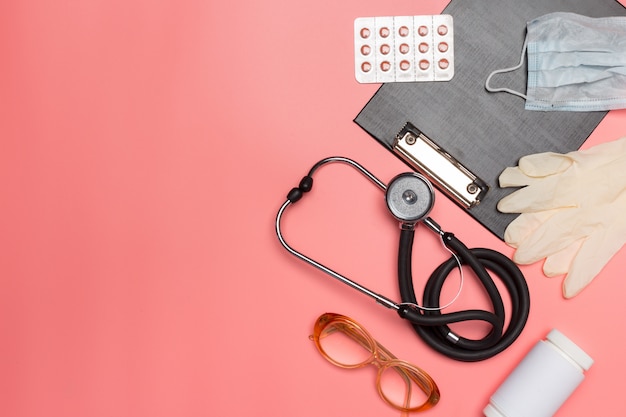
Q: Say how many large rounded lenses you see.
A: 2